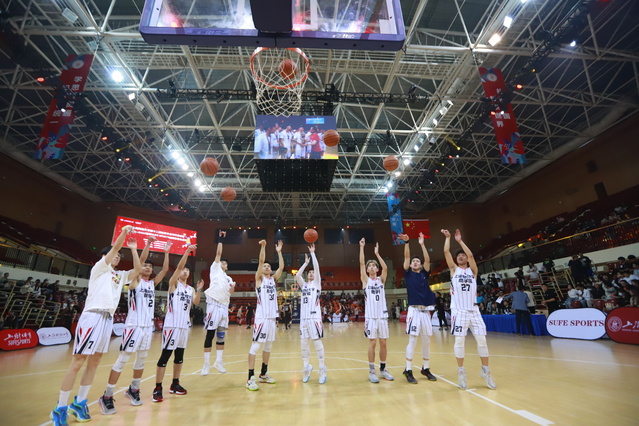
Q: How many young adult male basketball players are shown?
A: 9